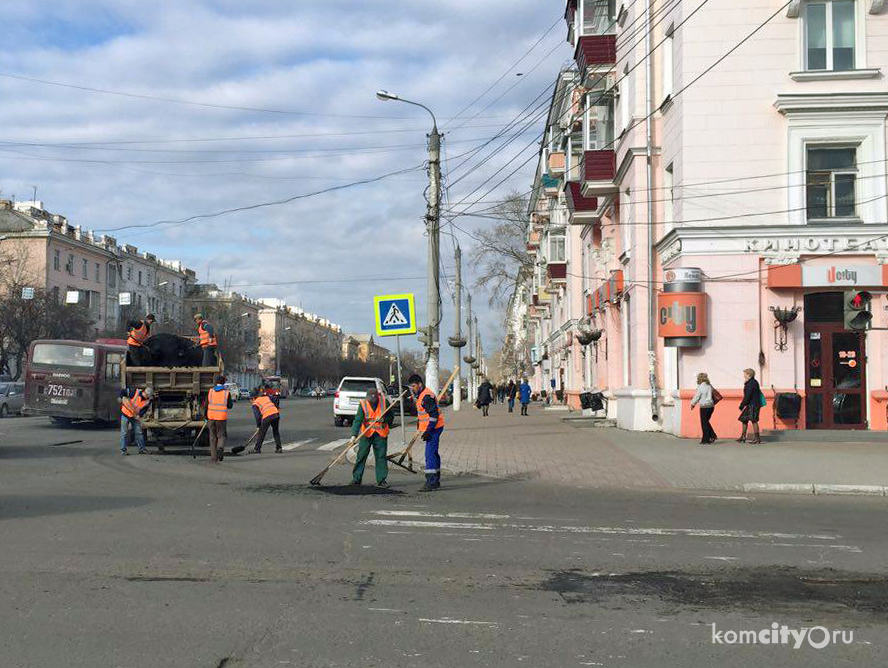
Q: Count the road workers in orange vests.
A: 7